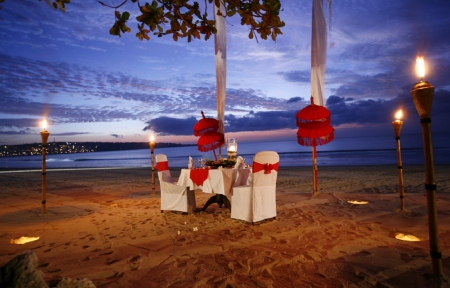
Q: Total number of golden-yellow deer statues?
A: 0